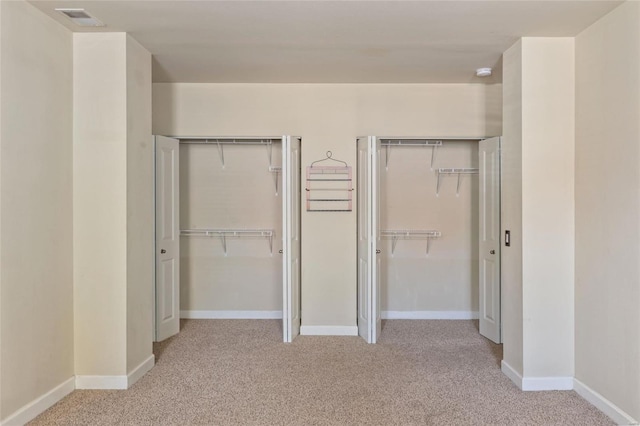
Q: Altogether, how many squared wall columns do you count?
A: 2